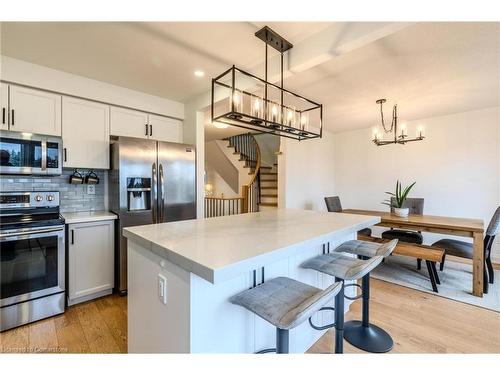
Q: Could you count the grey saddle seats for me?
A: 3